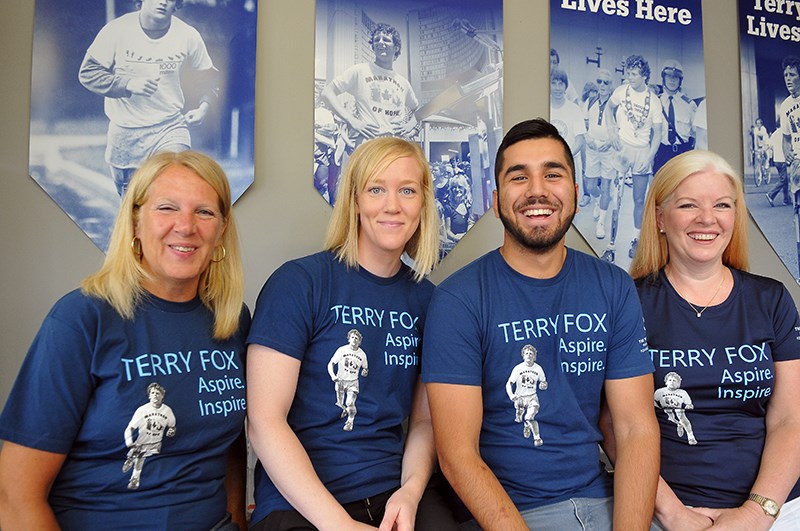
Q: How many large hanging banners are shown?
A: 4